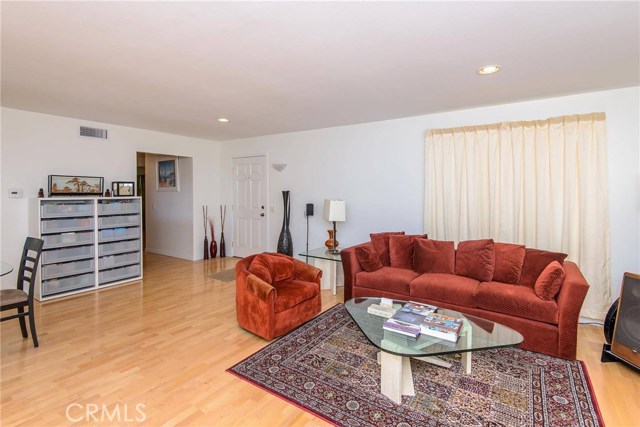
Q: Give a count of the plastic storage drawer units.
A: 2